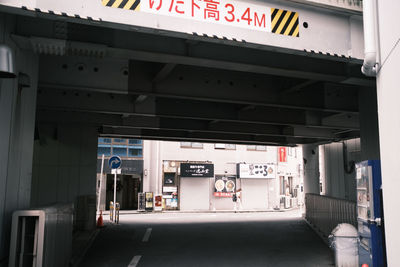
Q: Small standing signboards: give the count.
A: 3